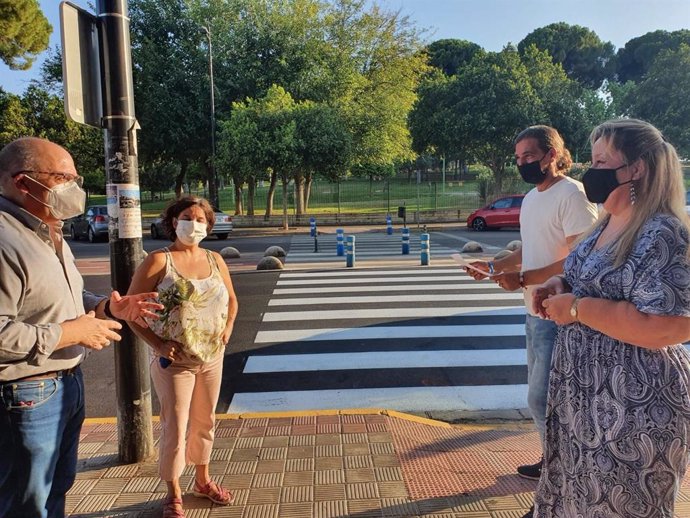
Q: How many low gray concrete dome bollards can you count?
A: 6